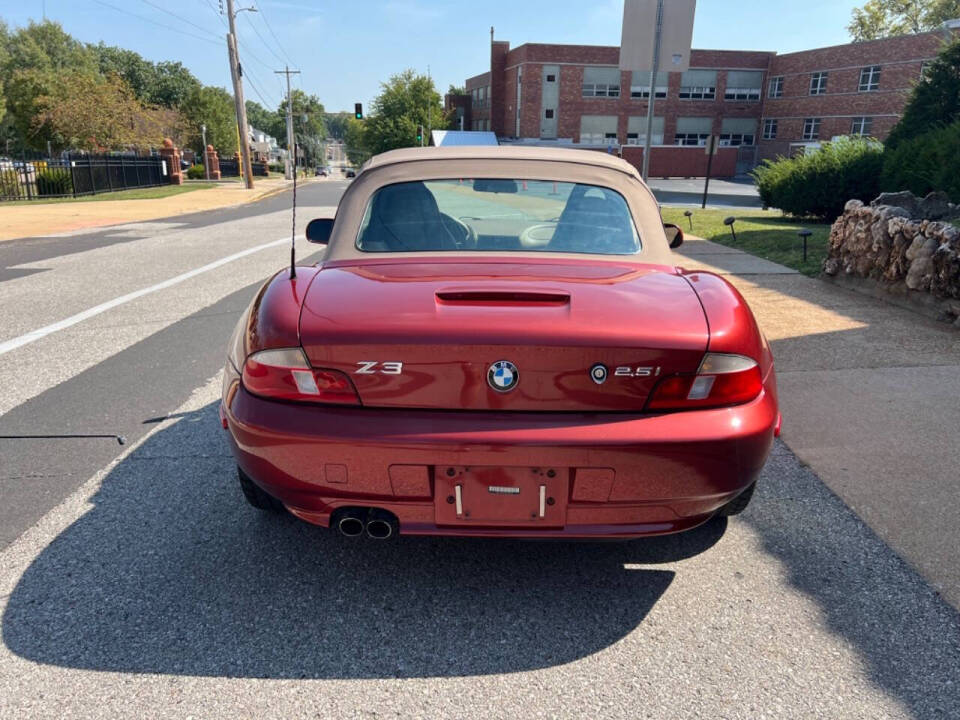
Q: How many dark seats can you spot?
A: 2